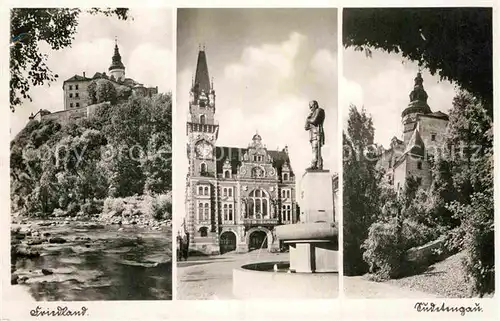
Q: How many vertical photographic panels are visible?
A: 3